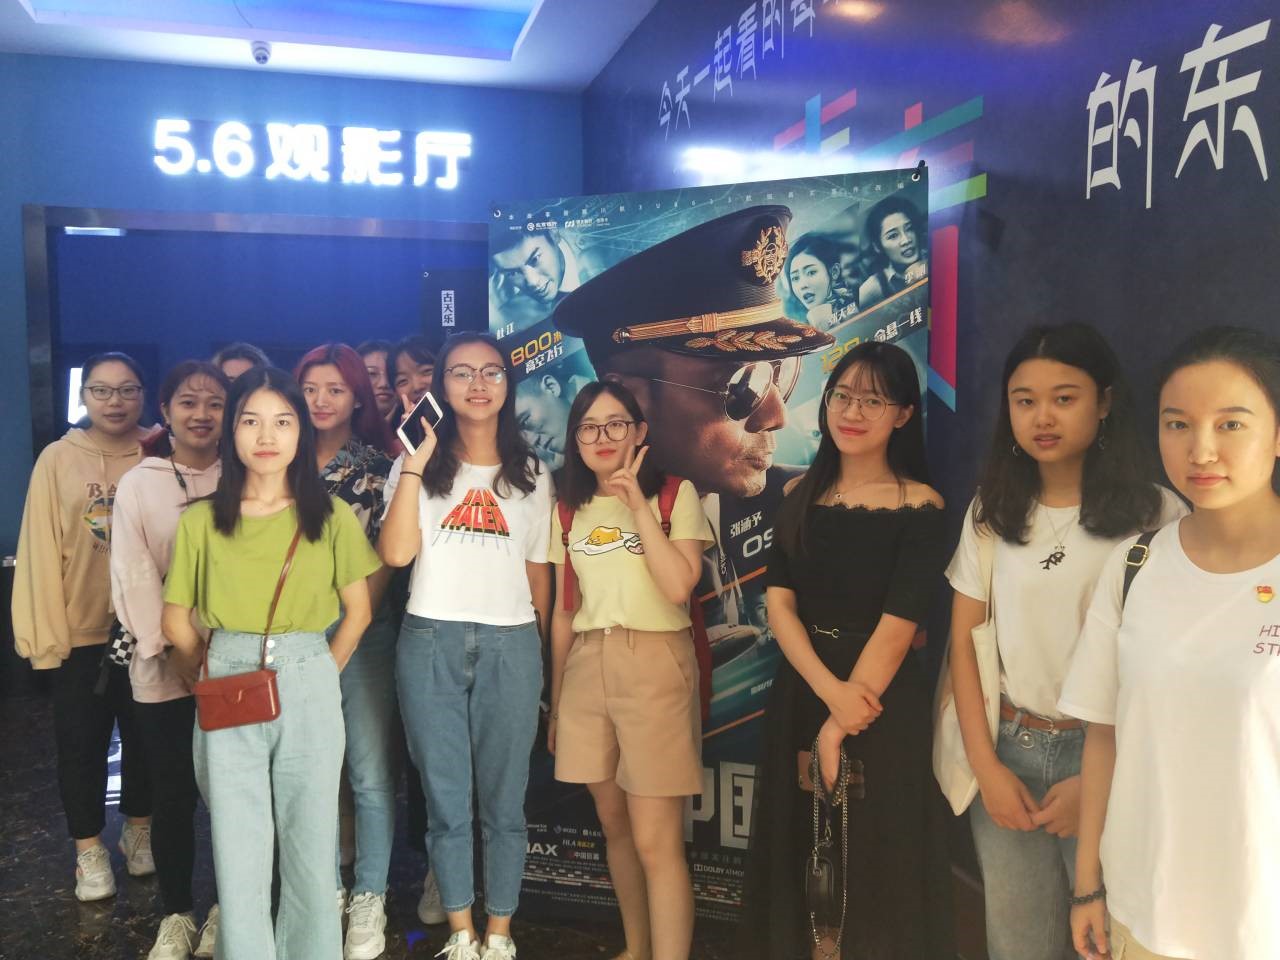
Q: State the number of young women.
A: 12